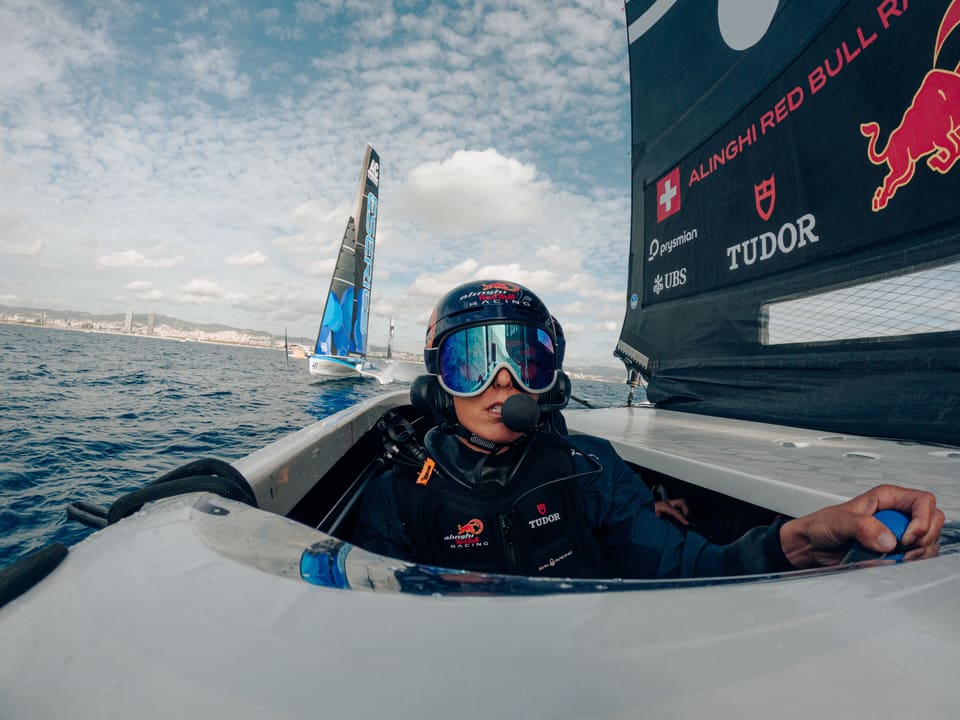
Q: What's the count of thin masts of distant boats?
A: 2